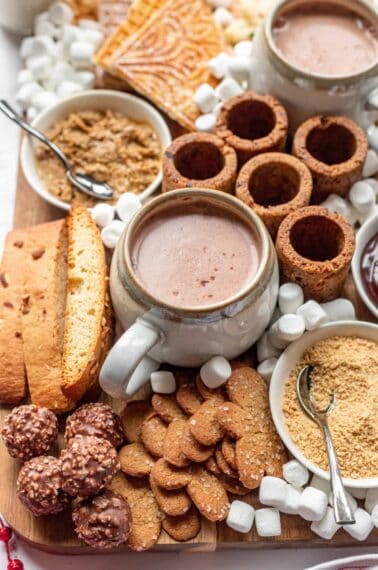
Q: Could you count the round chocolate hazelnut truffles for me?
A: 5